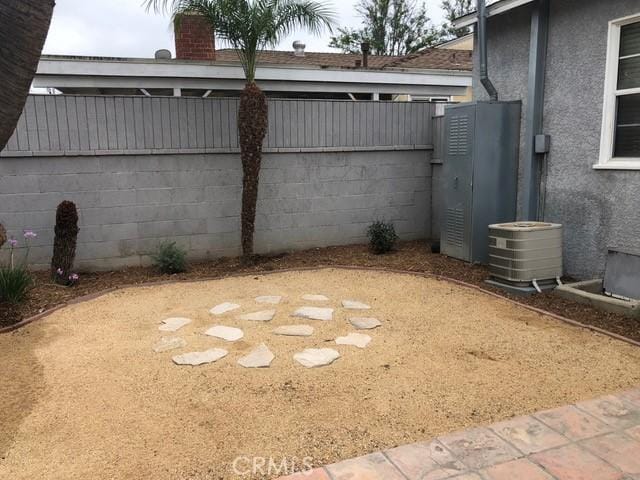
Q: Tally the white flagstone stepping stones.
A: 15